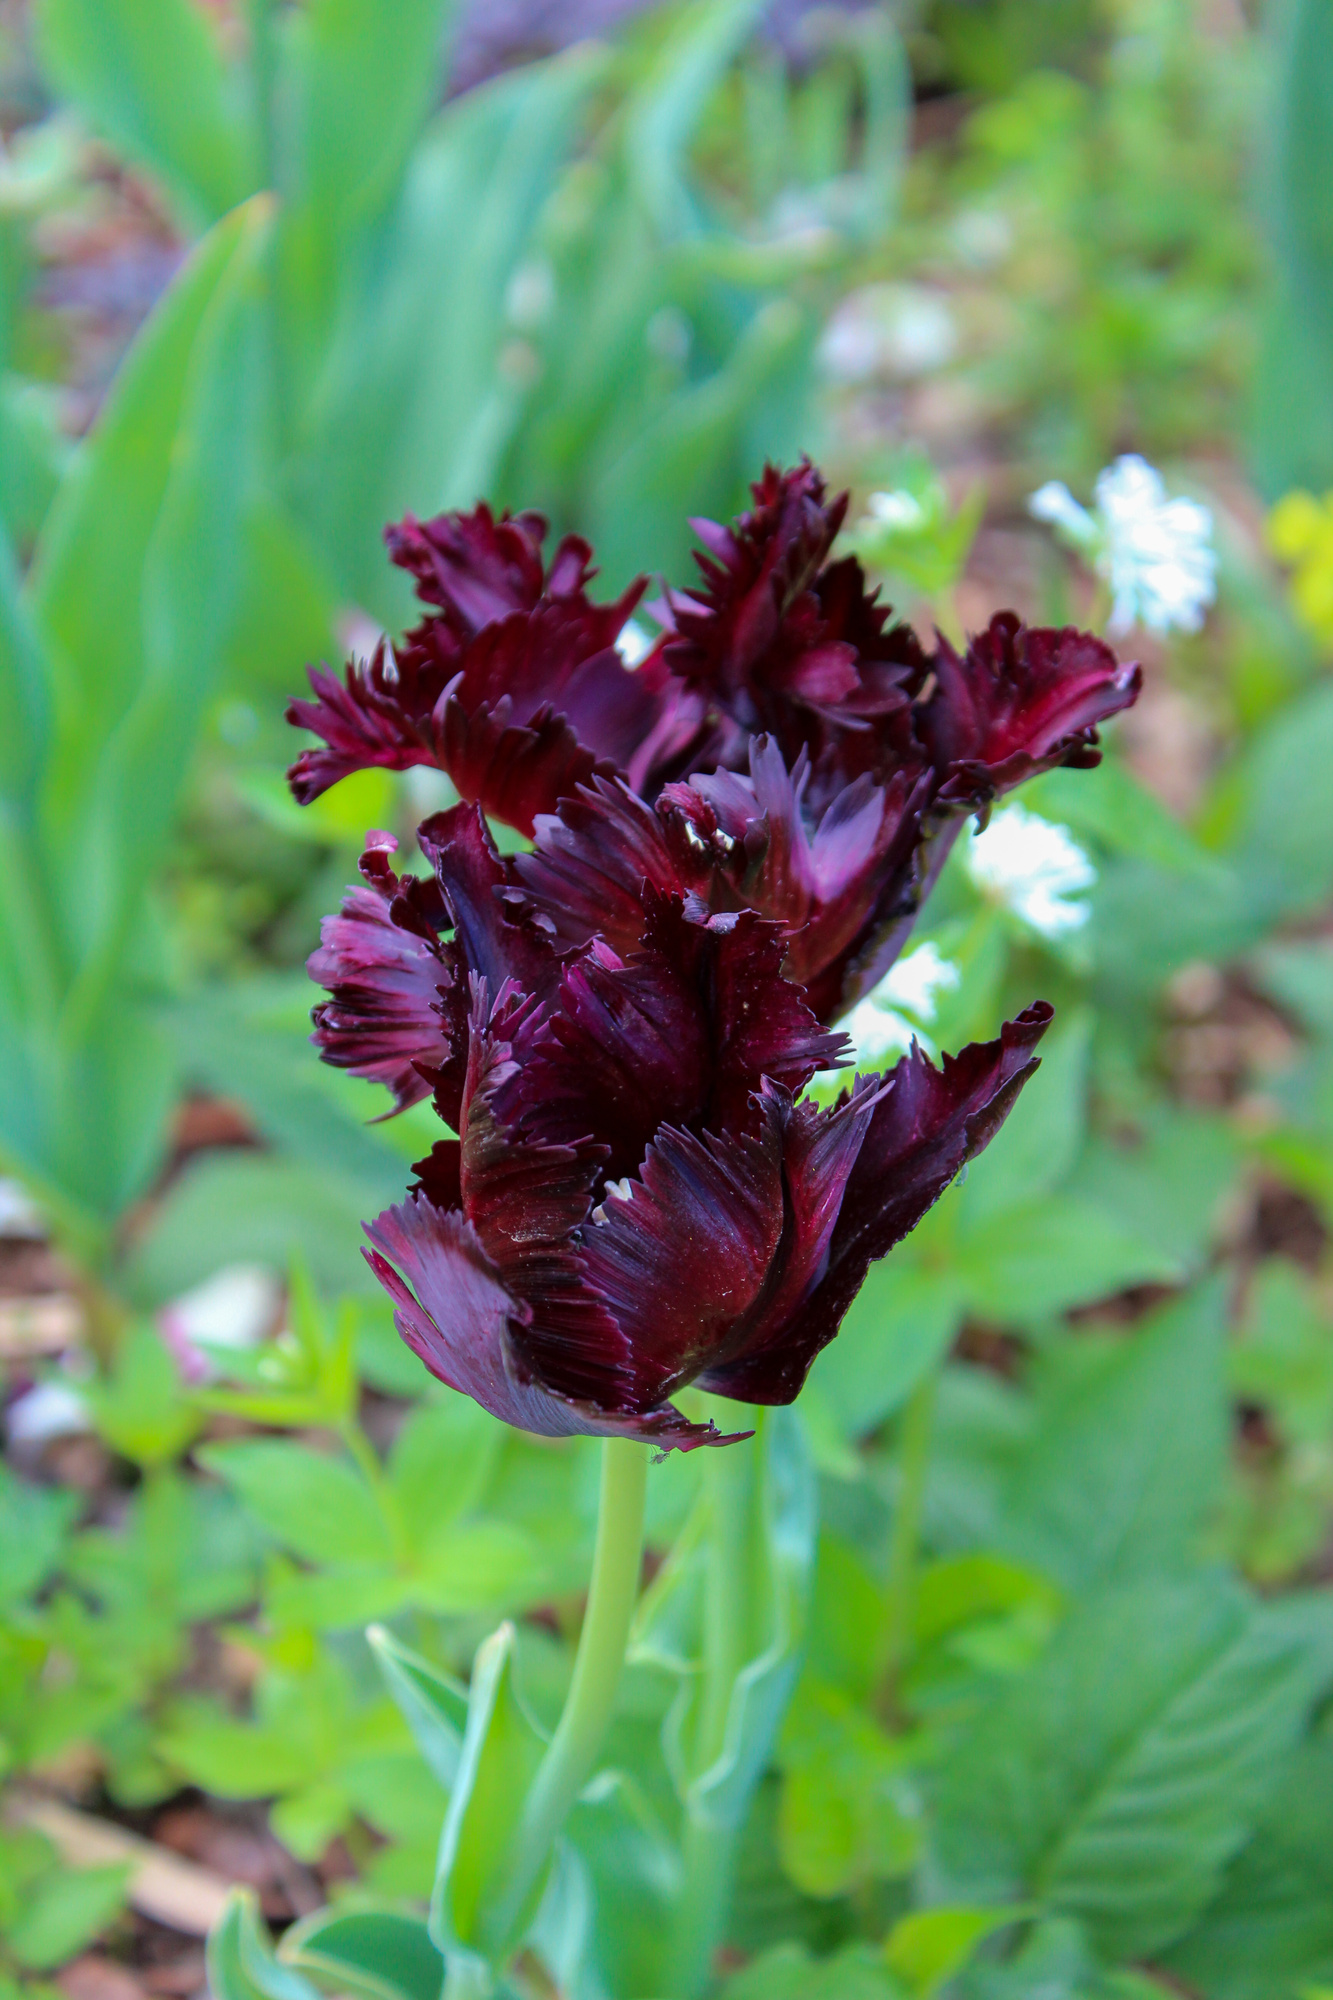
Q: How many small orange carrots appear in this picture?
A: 0